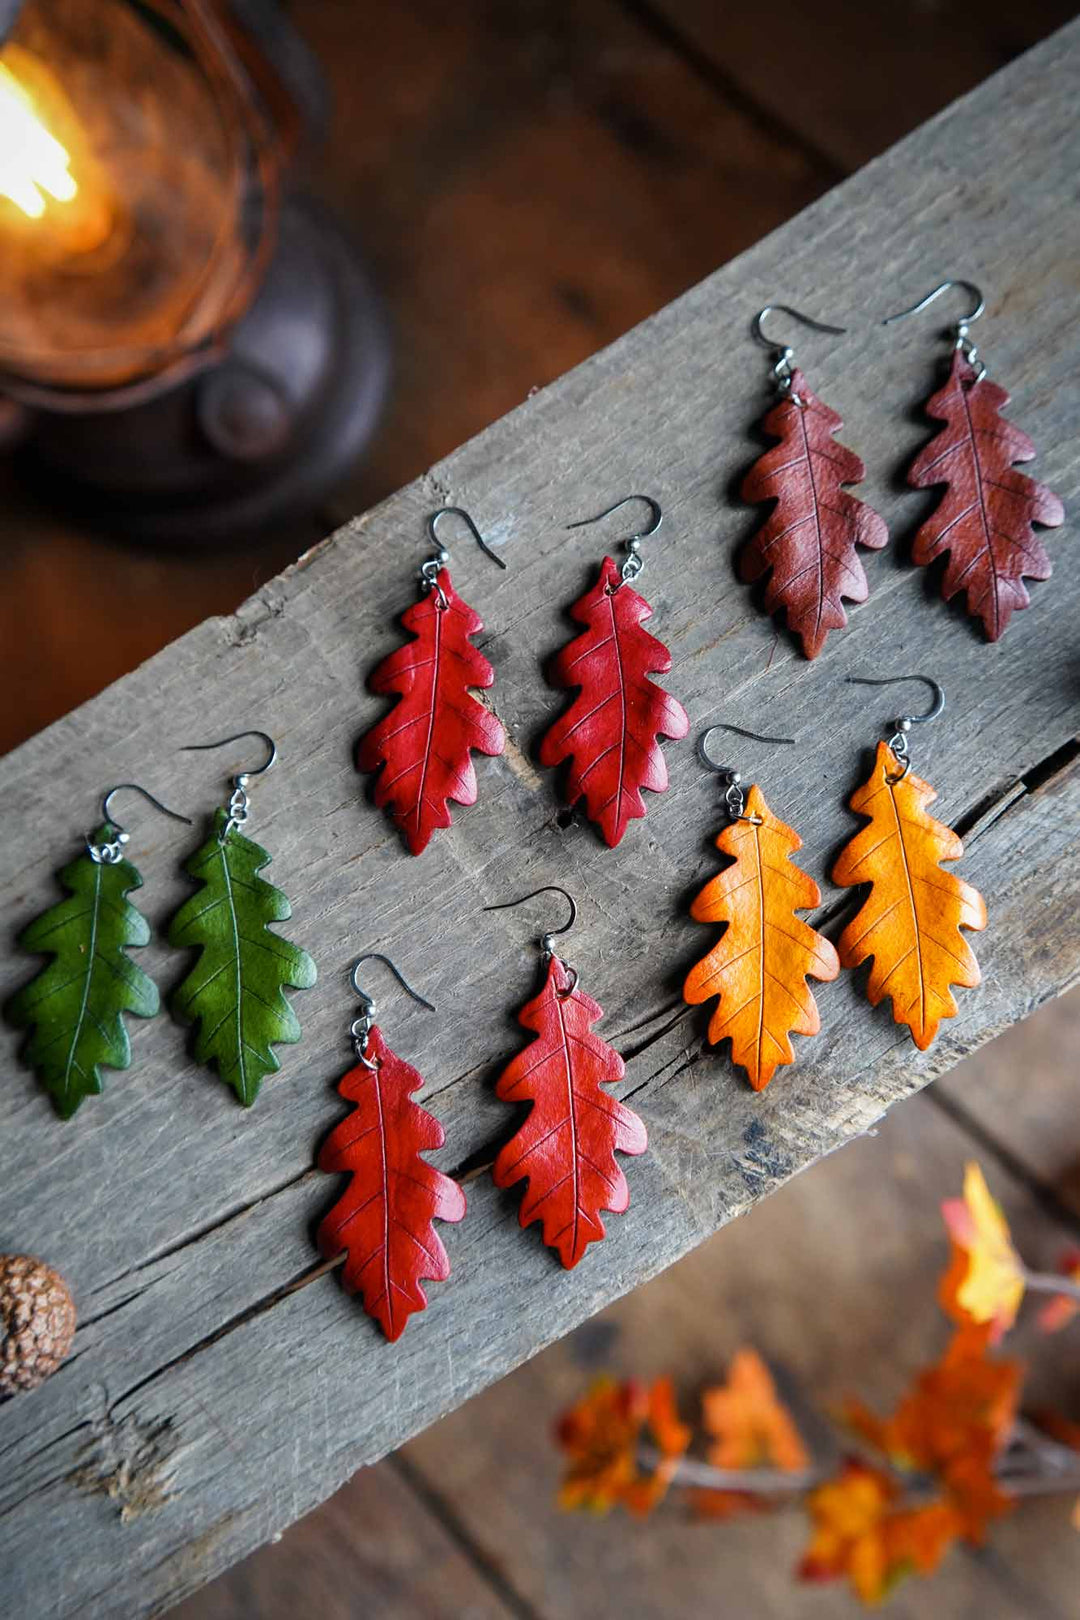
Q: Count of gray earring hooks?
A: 10